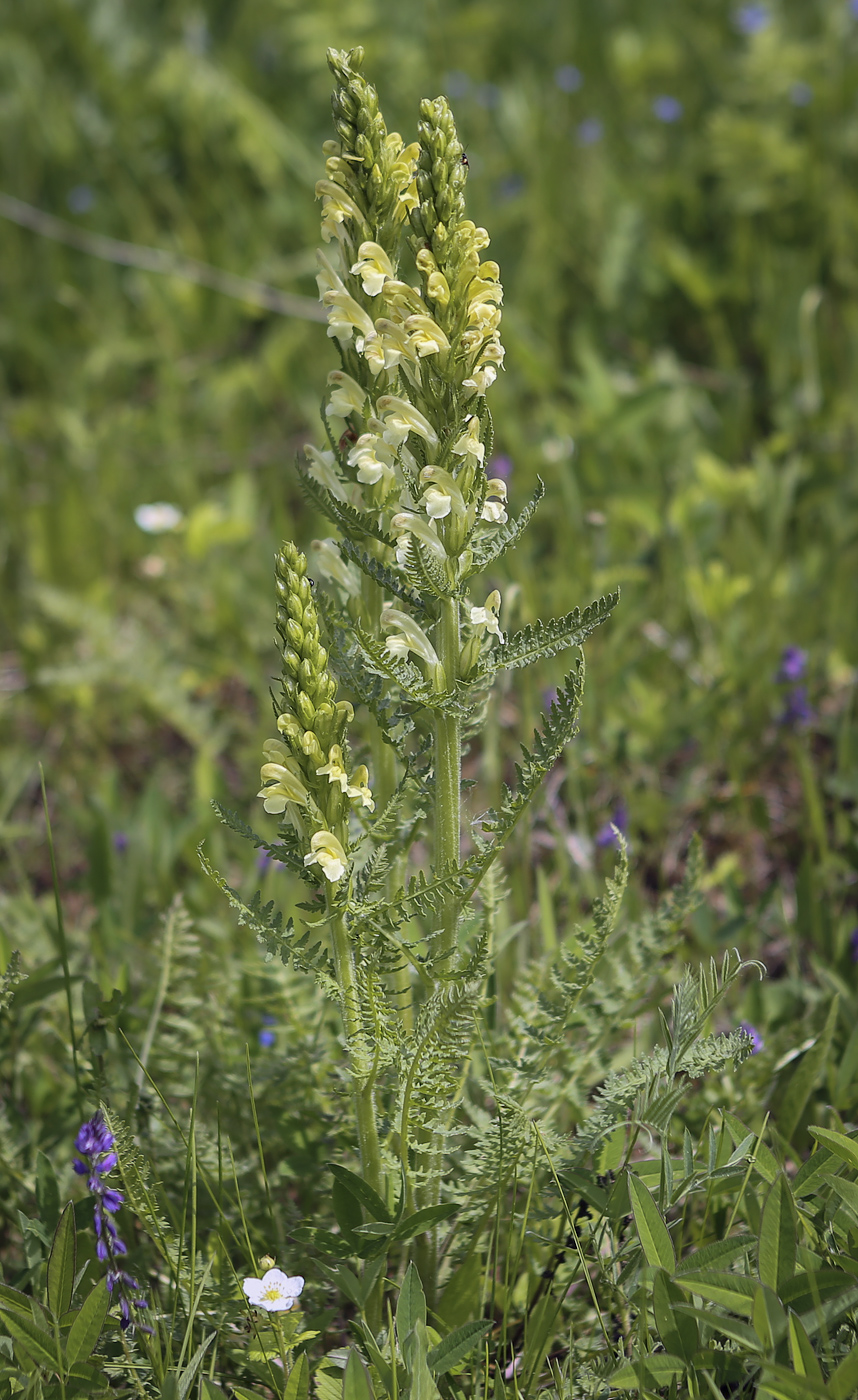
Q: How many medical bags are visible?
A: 0